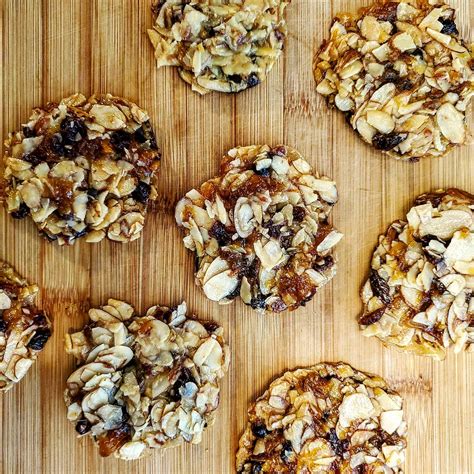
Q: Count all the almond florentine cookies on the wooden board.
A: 8